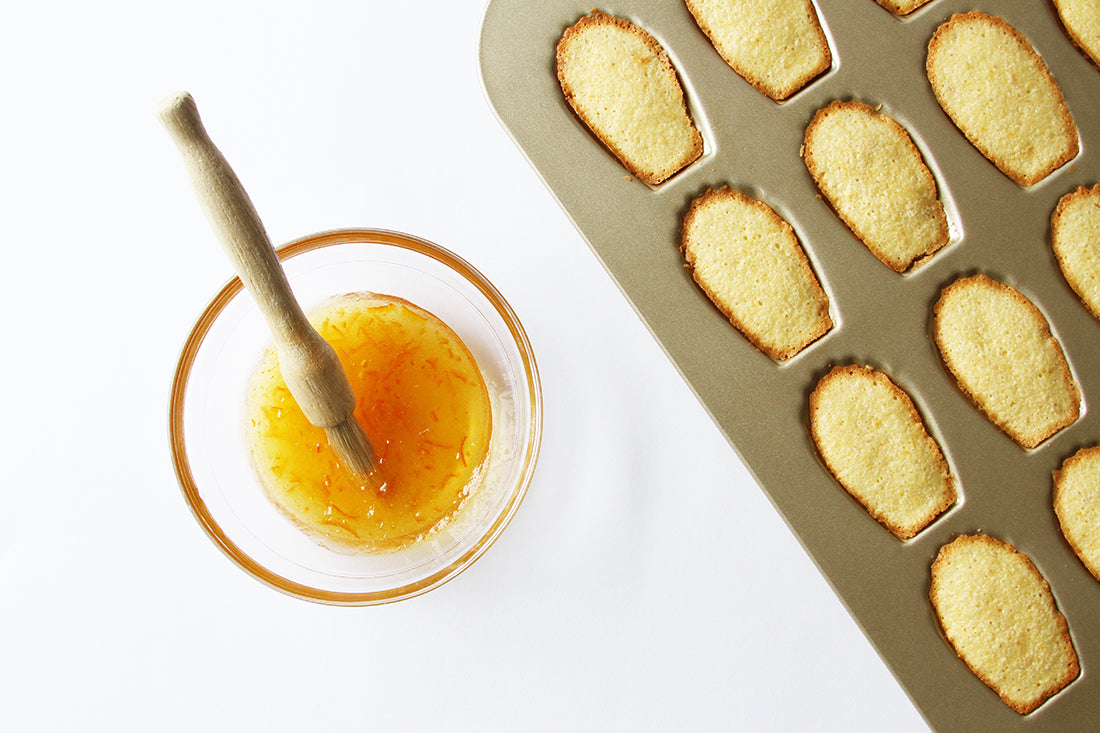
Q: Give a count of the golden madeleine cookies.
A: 12